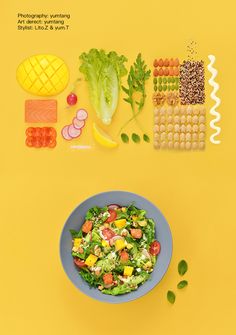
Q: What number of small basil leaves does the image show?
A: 6